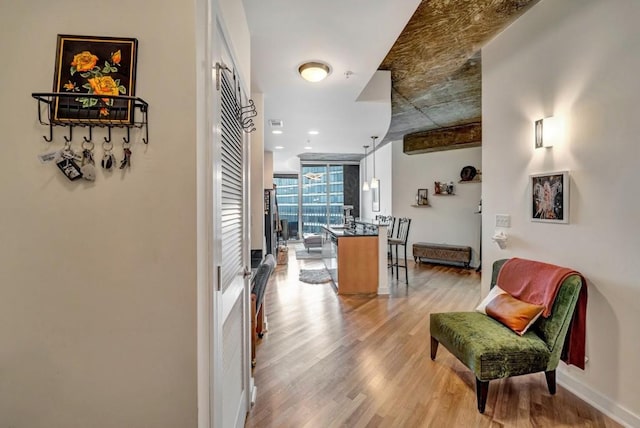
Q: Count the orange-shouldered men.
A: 0